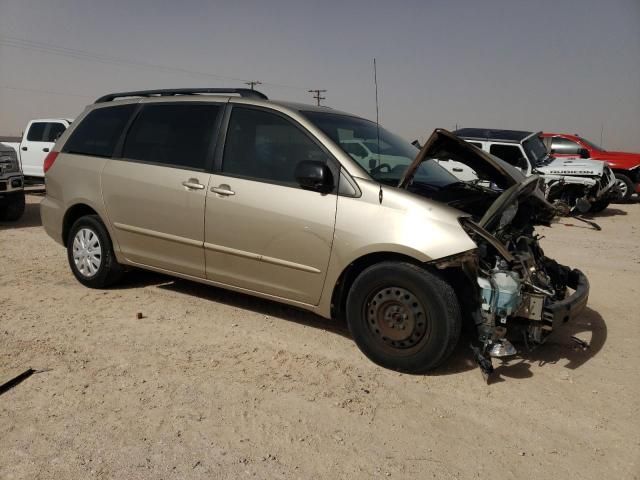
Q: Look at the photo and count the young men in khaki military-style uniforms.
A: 0